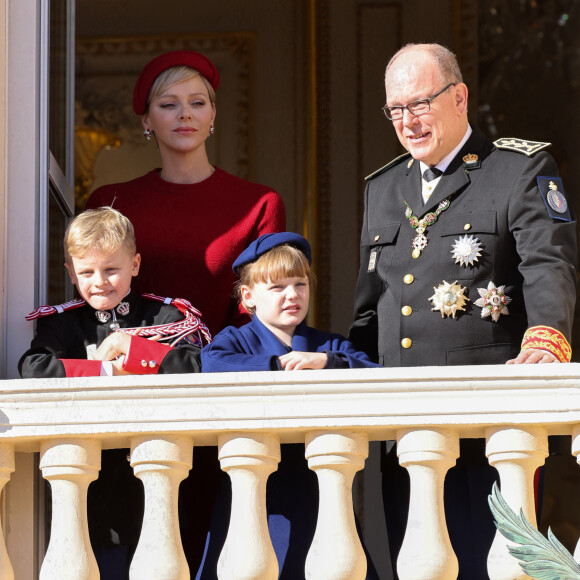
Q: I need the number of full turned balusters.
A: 6